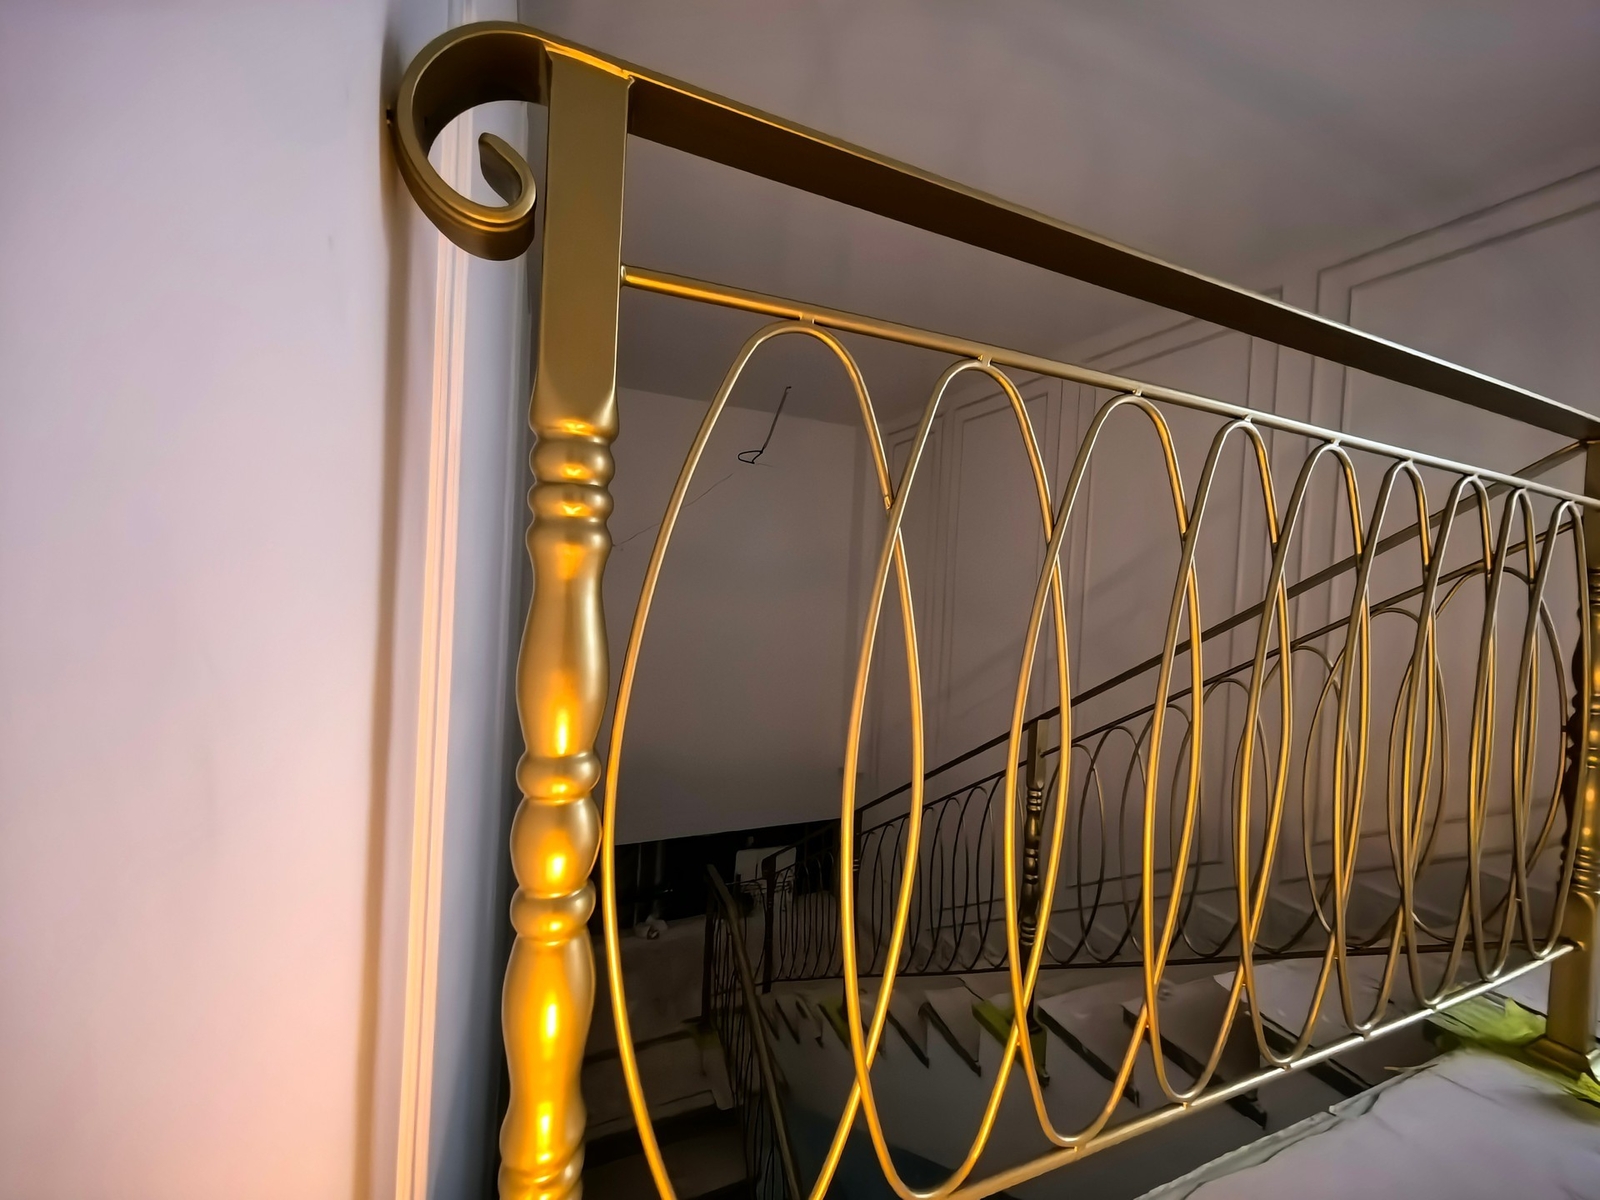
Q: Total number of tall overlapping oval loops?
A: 9